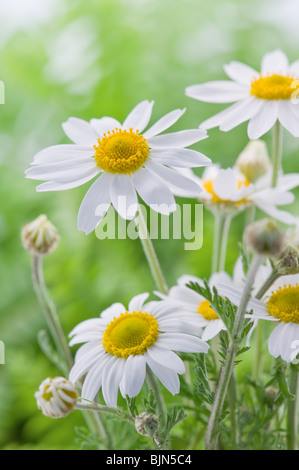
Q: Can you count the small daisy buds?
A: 6